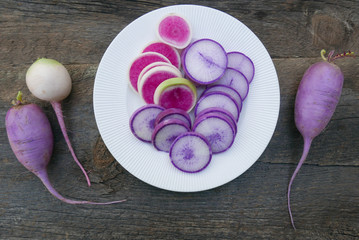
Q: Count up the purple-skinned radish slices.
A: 11